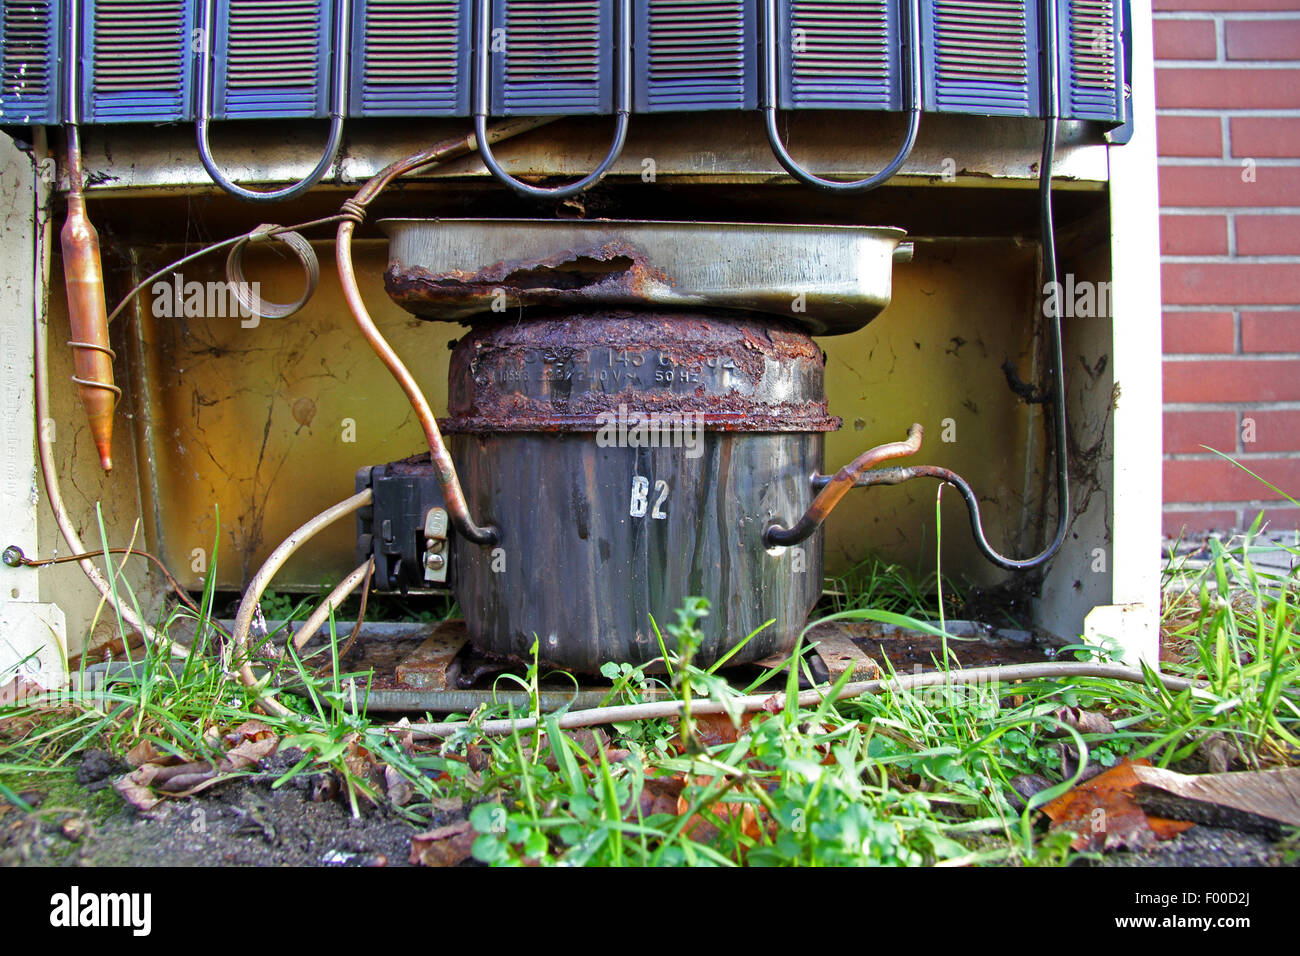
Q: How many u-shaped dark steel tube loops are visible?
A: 3